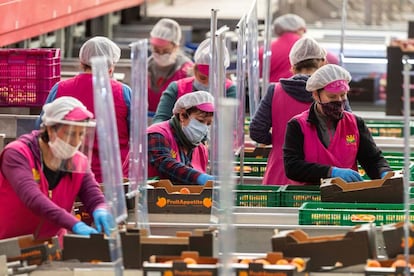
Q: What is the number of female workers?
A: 8